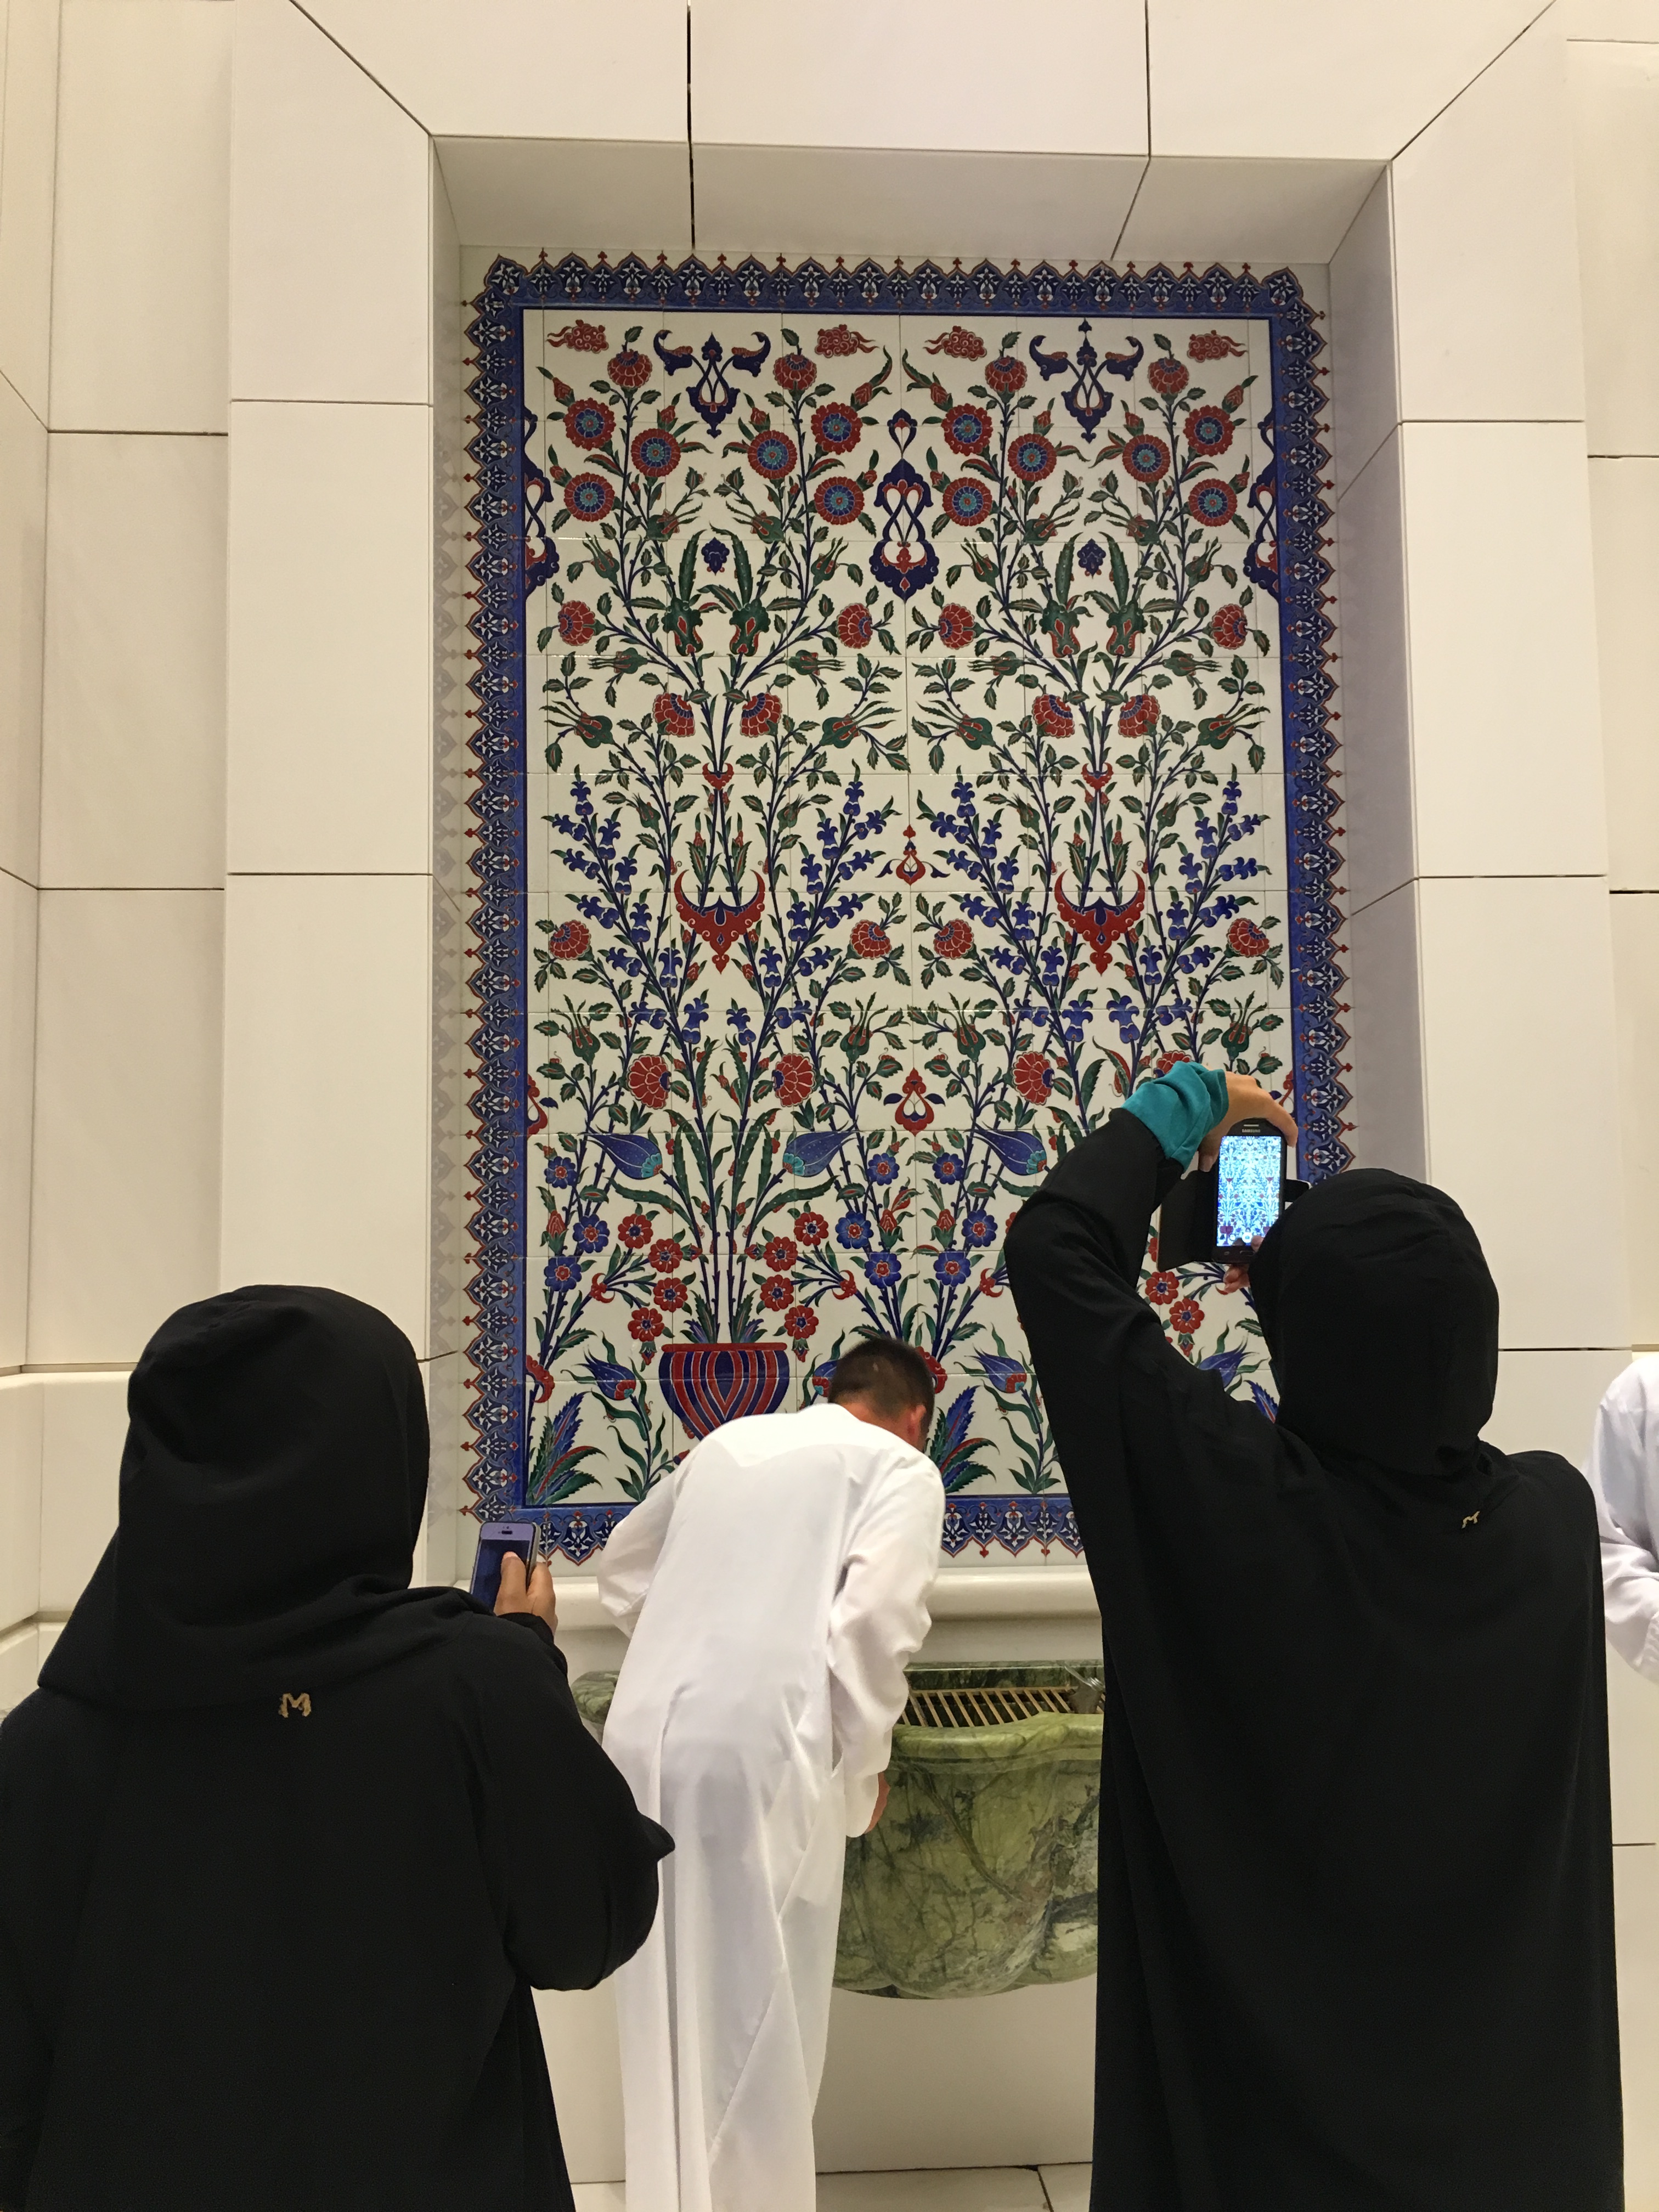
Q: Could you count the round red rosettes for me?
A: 12